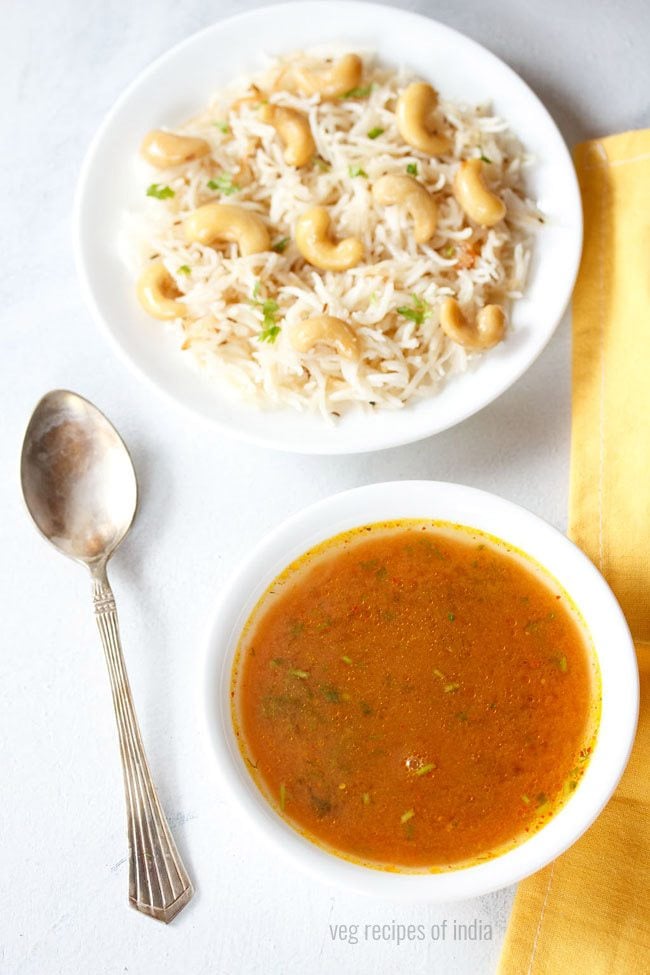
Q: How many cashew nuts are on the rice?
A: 11